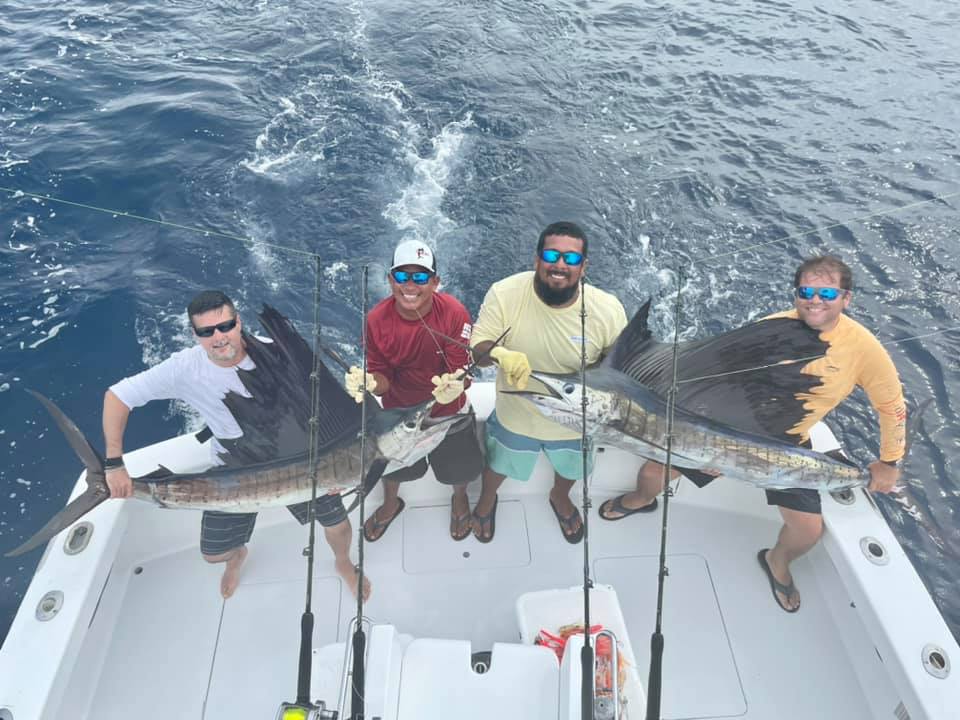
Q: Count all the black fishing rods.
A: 4